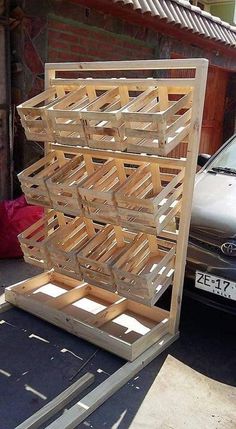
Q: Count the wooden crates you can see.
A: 12